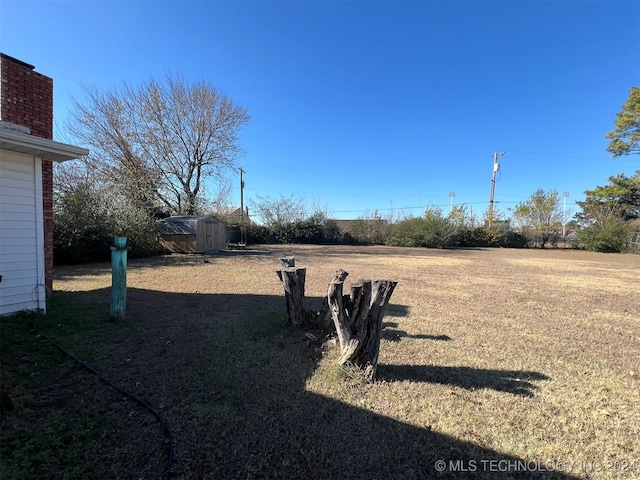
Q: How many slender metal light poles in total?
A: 2